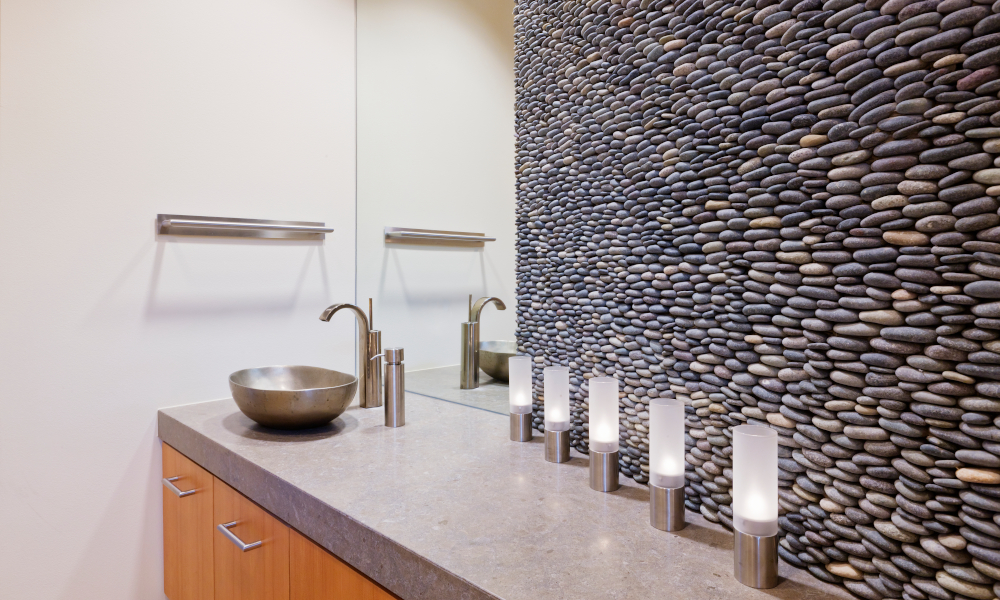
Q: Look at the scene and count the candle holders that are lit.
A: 5